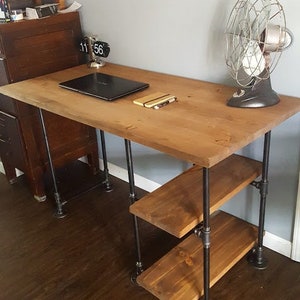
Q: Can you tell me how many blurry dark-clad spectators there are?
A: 0